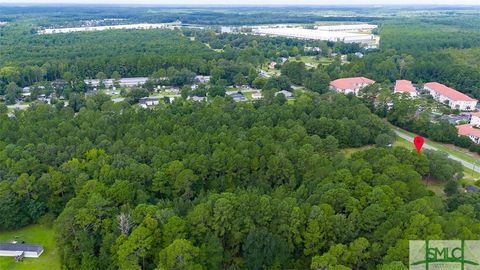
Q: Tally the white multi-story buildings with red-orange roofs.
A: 5